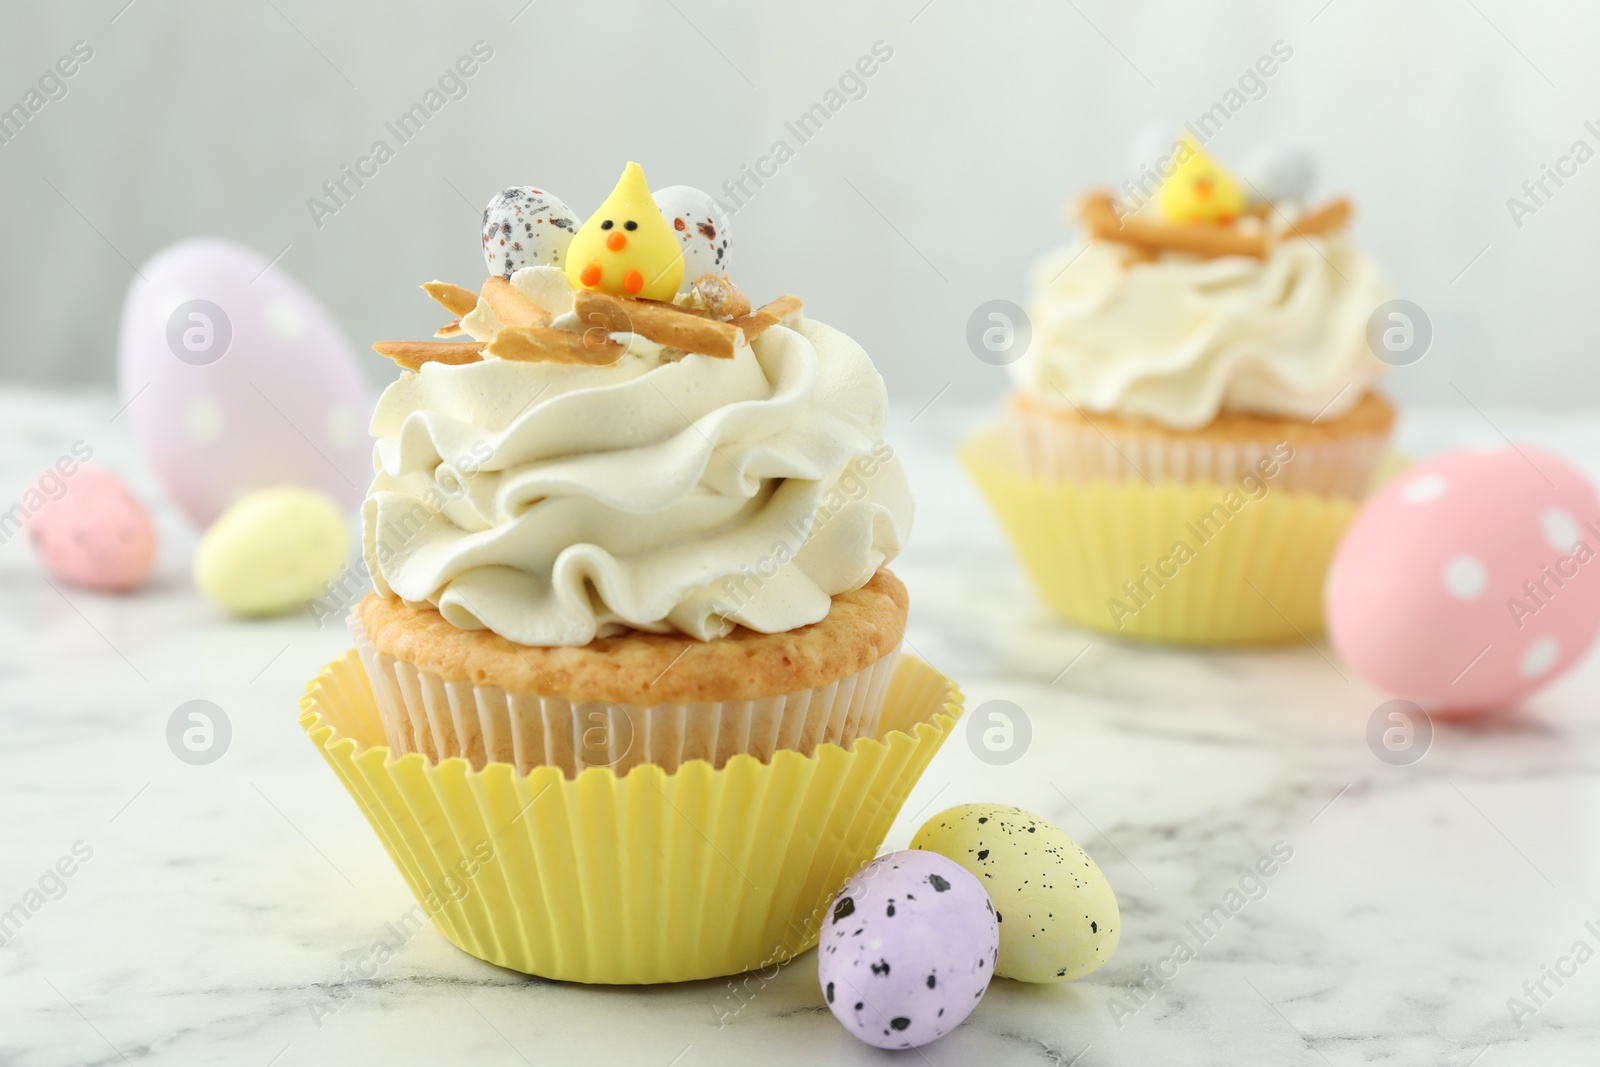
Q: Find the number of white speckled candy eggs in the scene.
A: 2